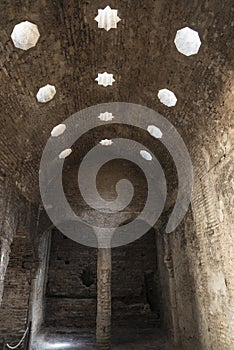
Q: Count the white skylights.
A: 12